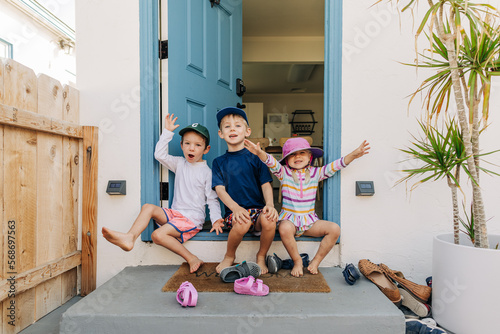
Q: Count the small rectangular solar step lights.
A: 2